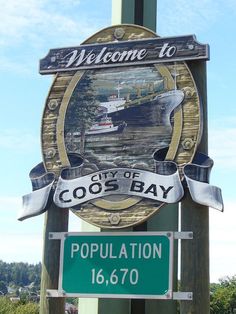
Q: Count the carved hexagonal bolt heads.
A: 6